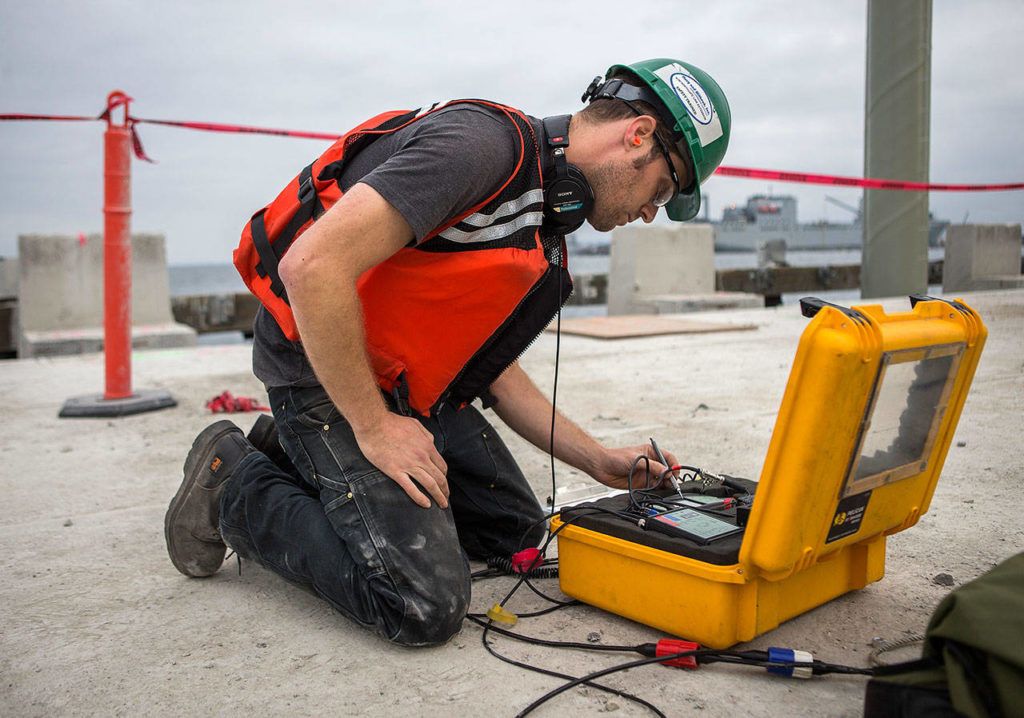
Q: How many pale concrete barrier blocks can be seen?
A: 3